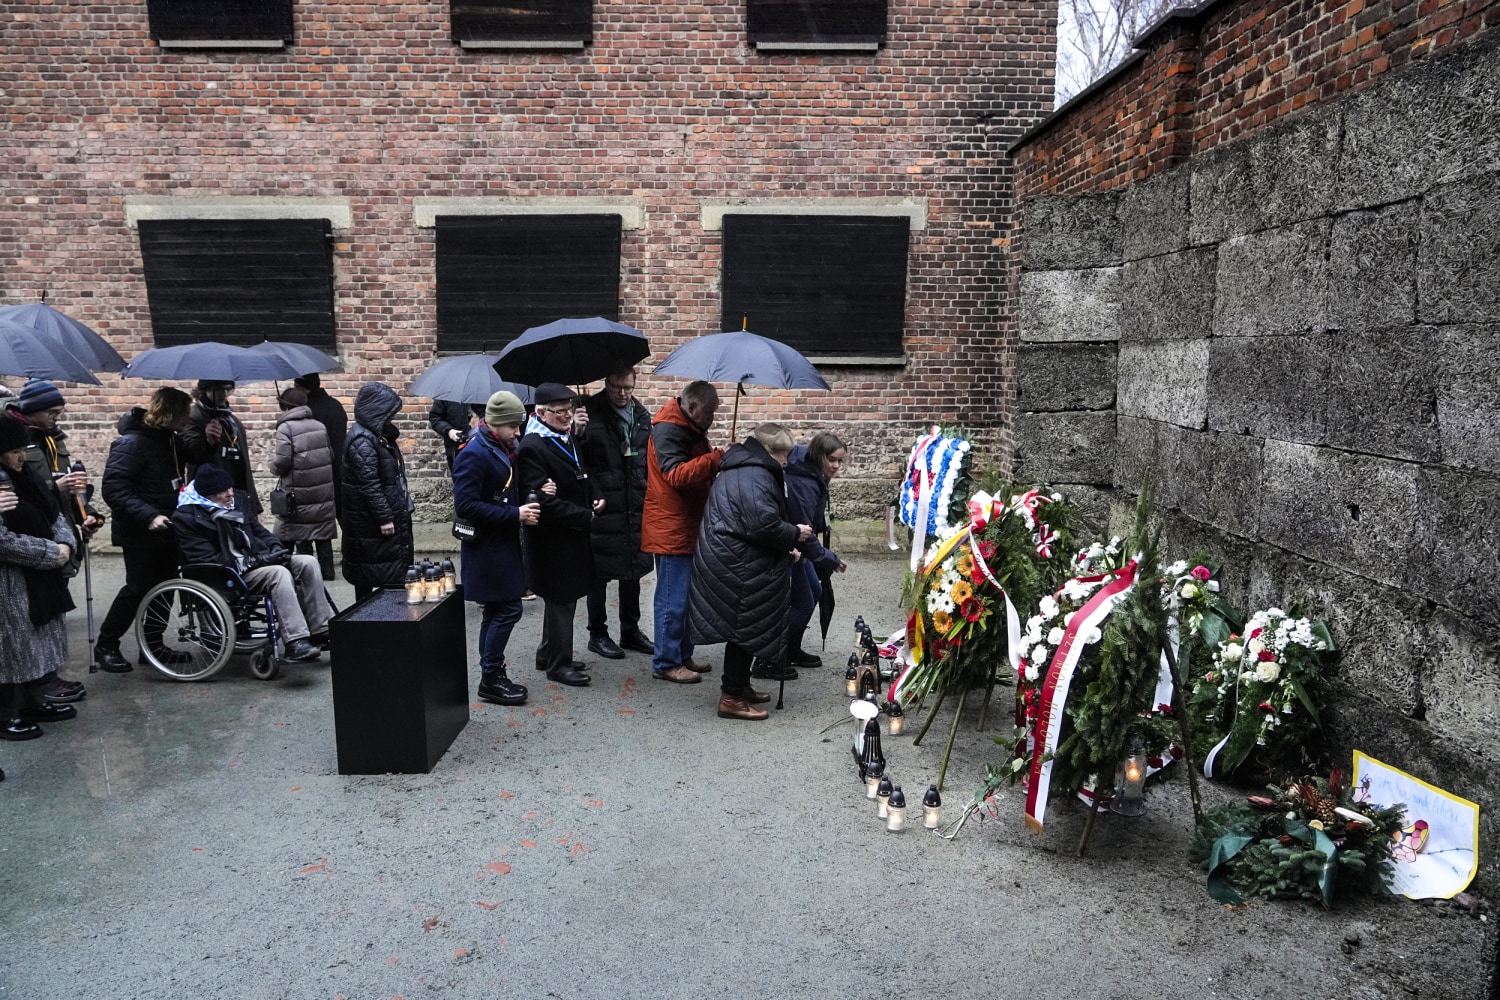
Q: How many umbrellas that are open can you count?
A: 7